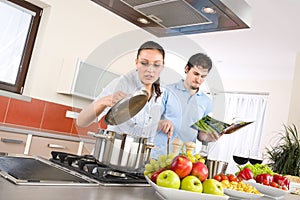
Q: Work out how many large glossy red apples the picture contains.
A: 2